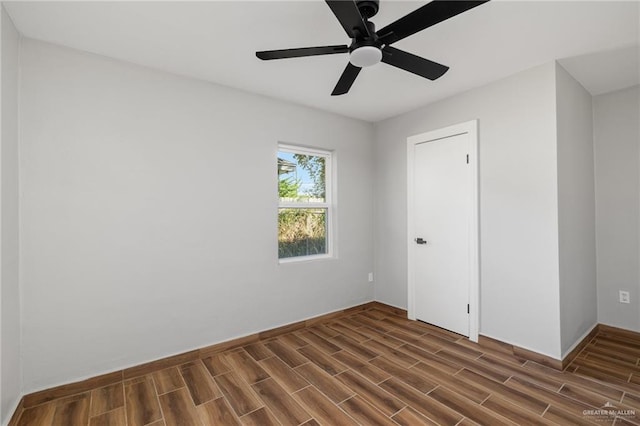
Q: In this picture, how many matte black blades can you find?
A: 5